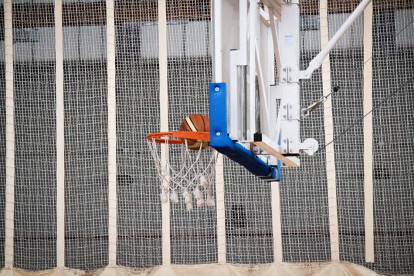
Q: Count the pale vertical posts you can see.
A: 8